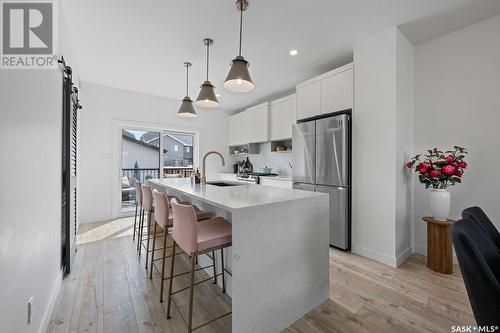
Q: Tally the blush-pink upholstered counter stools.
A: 4